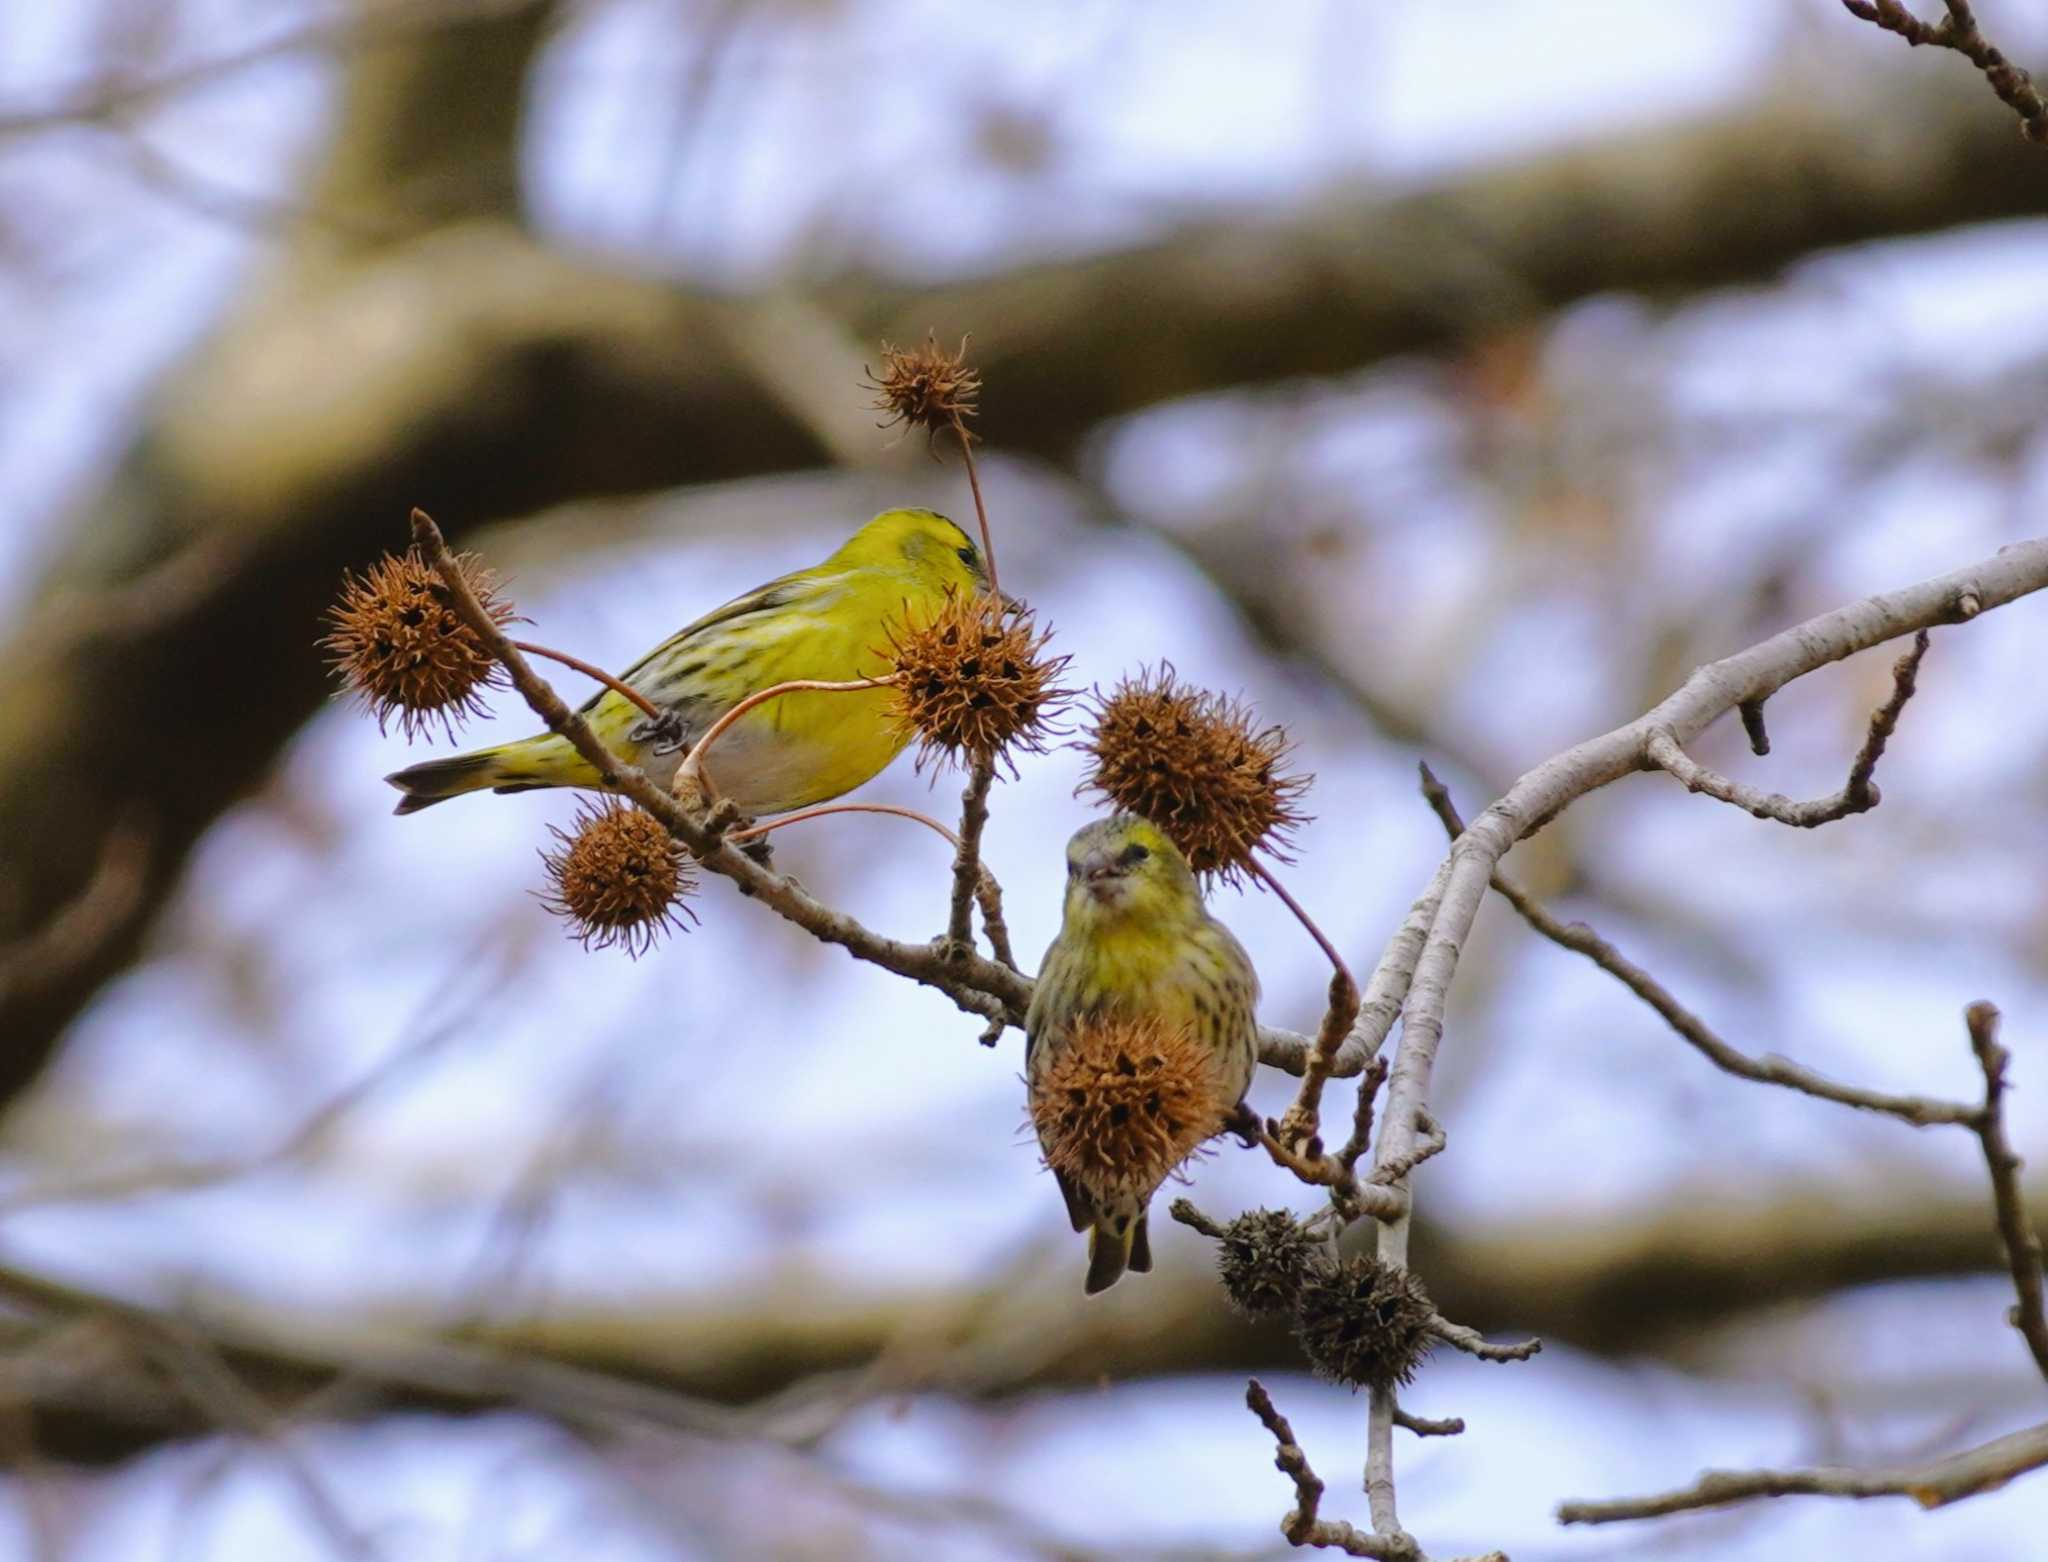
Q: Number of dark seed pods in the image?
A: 2